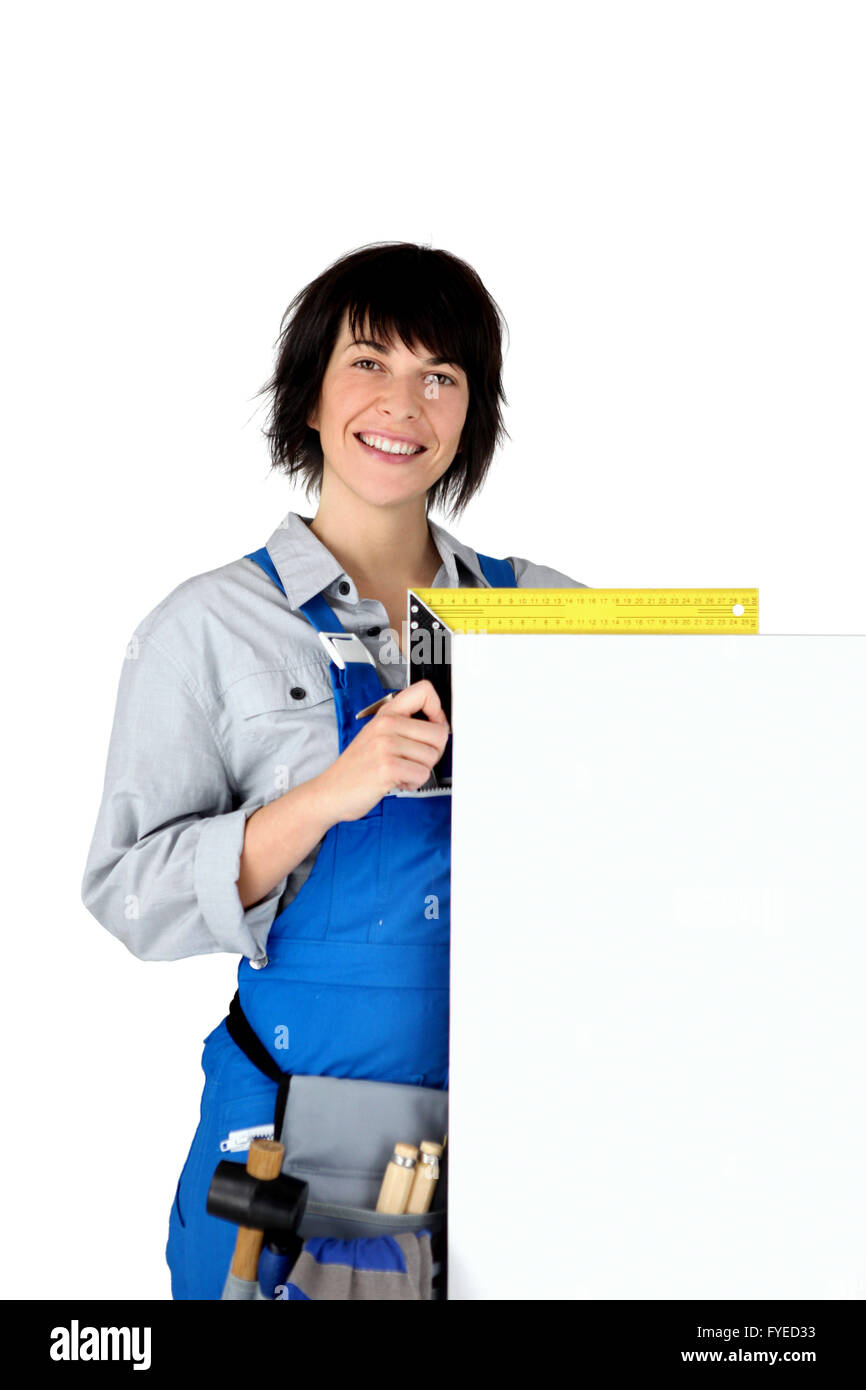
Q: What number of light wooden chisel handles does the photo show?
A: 2